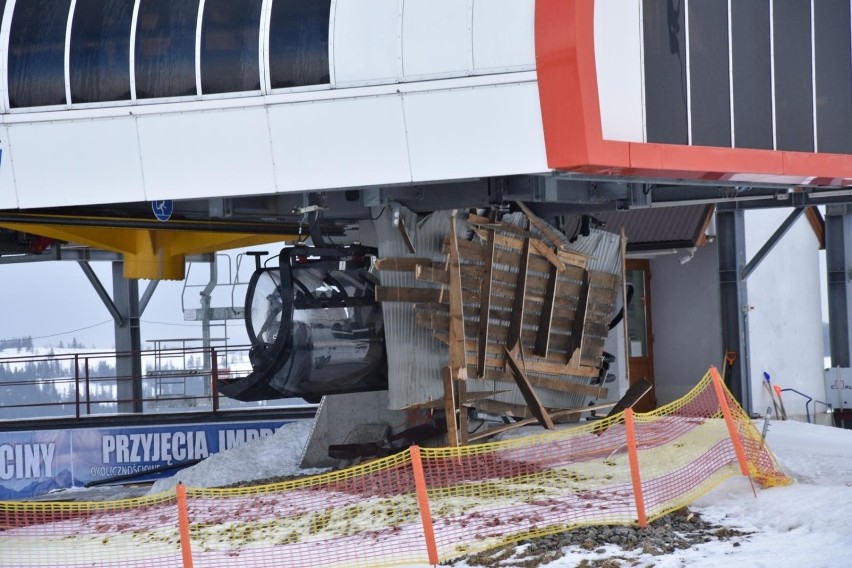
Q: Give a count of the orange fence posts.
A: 4